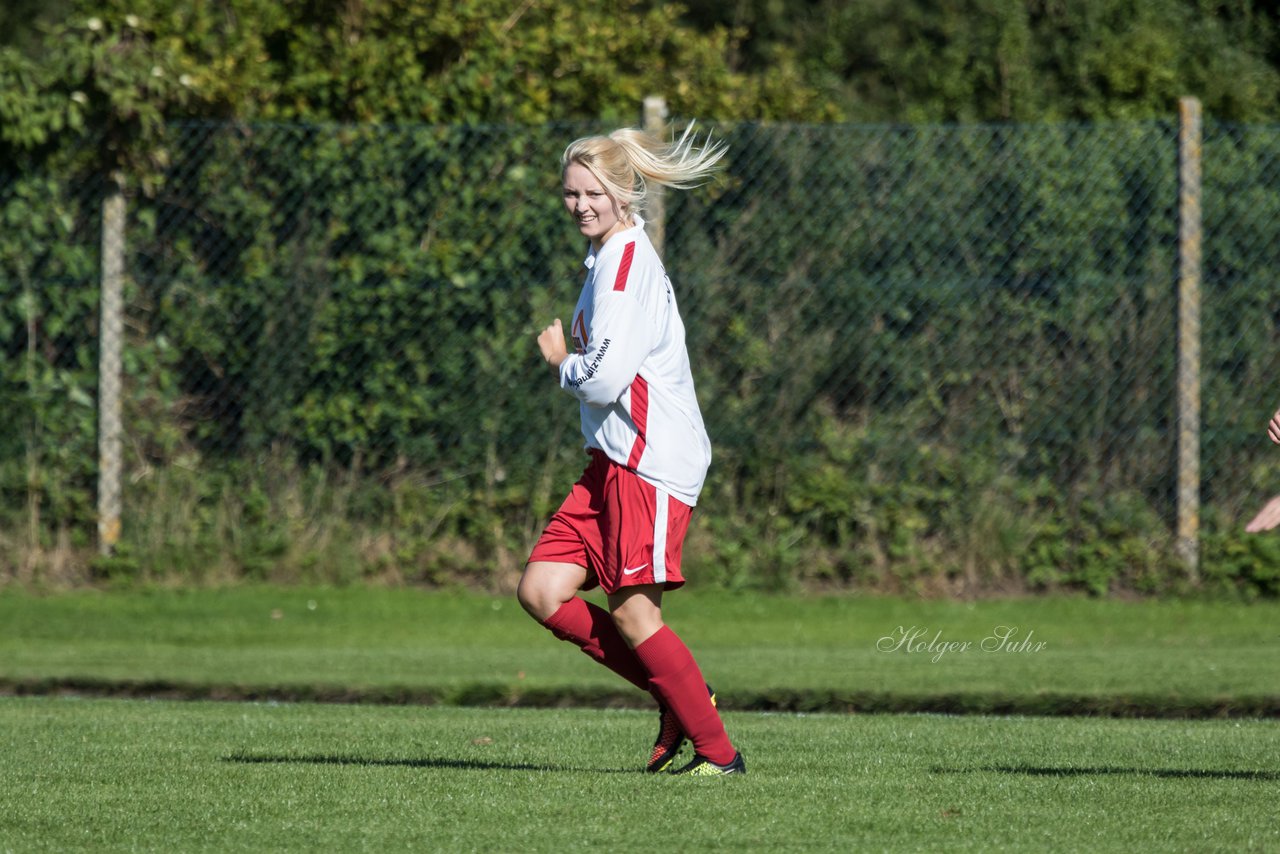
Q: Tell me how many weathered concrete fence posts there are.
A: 3